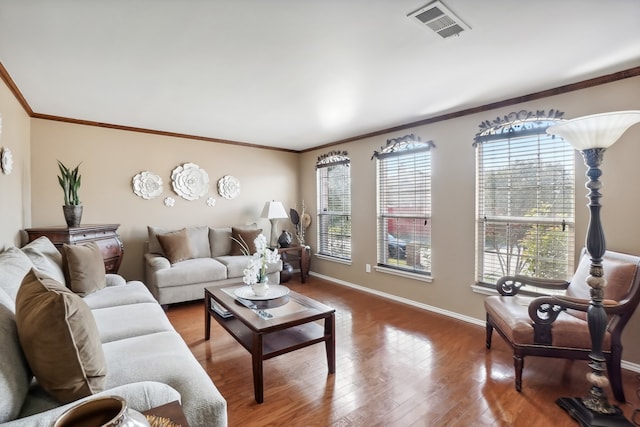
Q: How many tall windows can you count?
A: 3